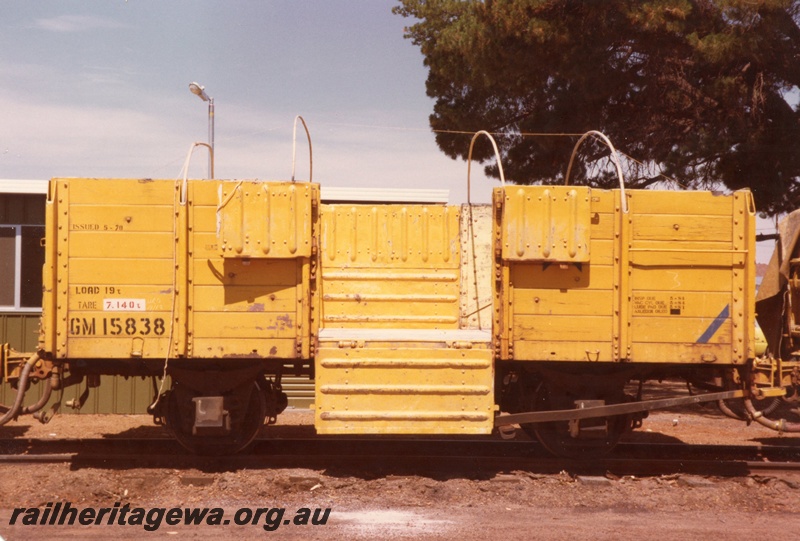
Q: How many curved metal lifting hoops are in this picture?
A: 4